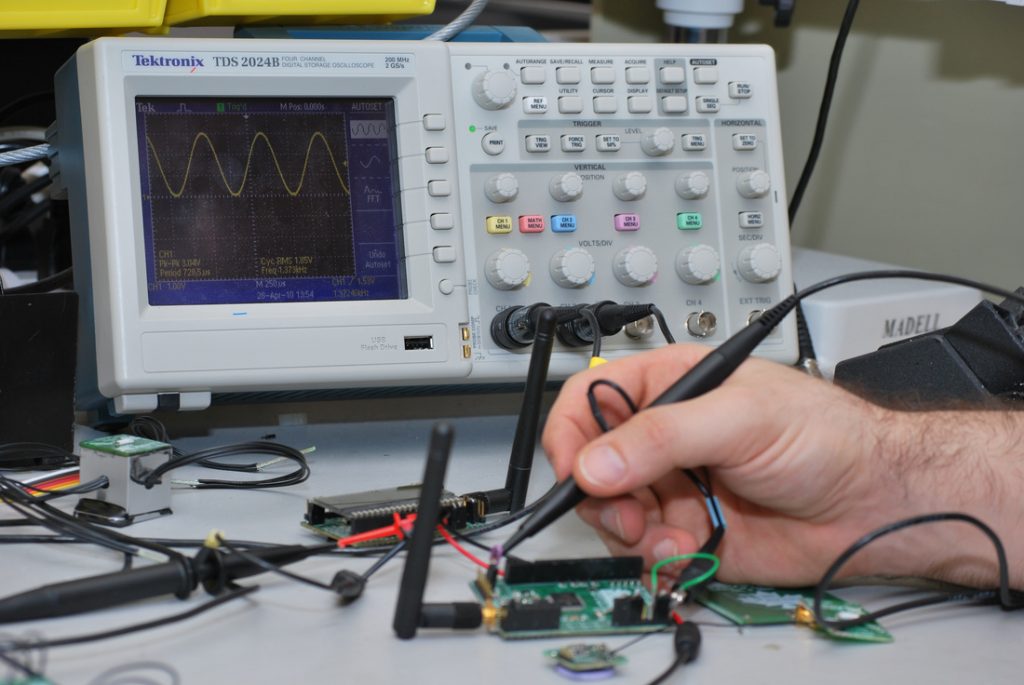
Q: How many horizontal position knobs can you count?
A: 1